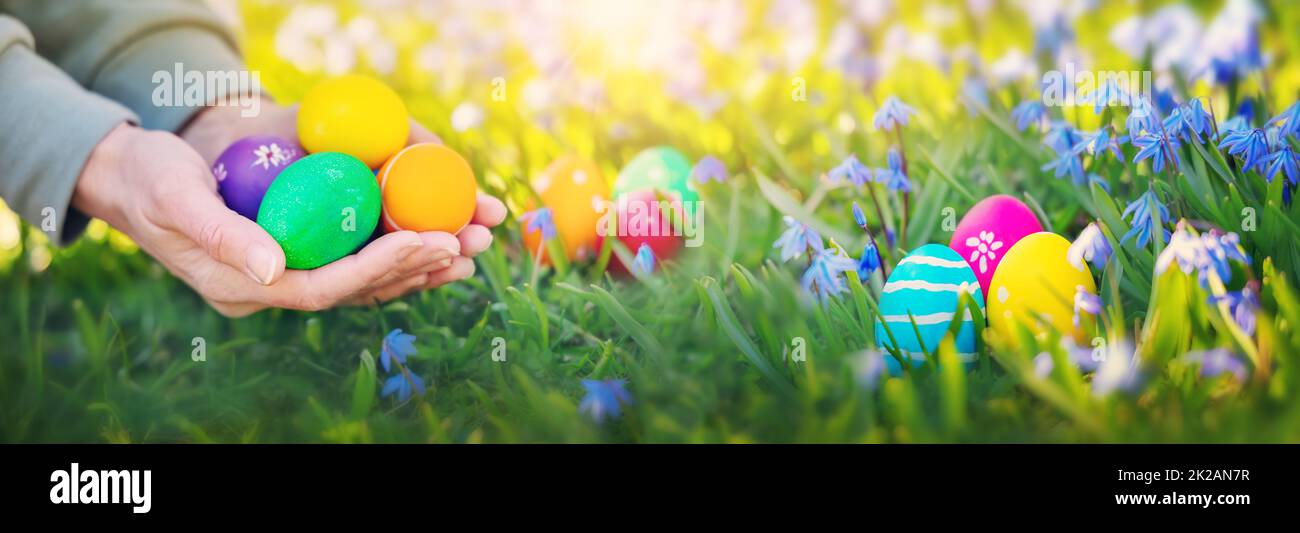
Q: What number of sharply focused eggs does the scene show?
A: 7